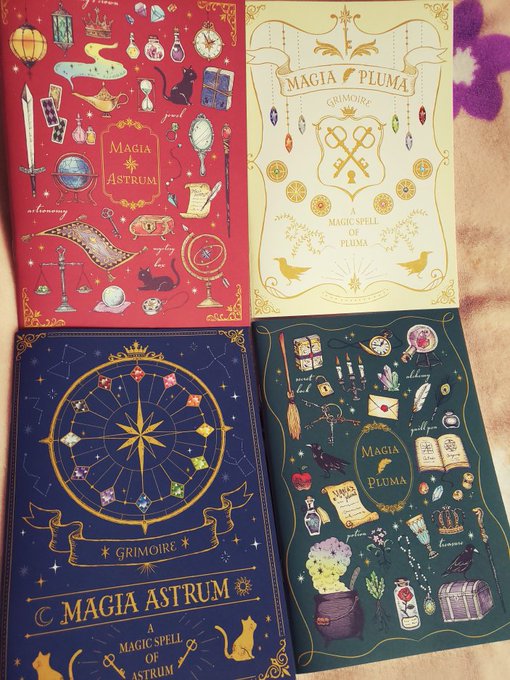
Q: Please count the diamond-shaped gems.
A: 12